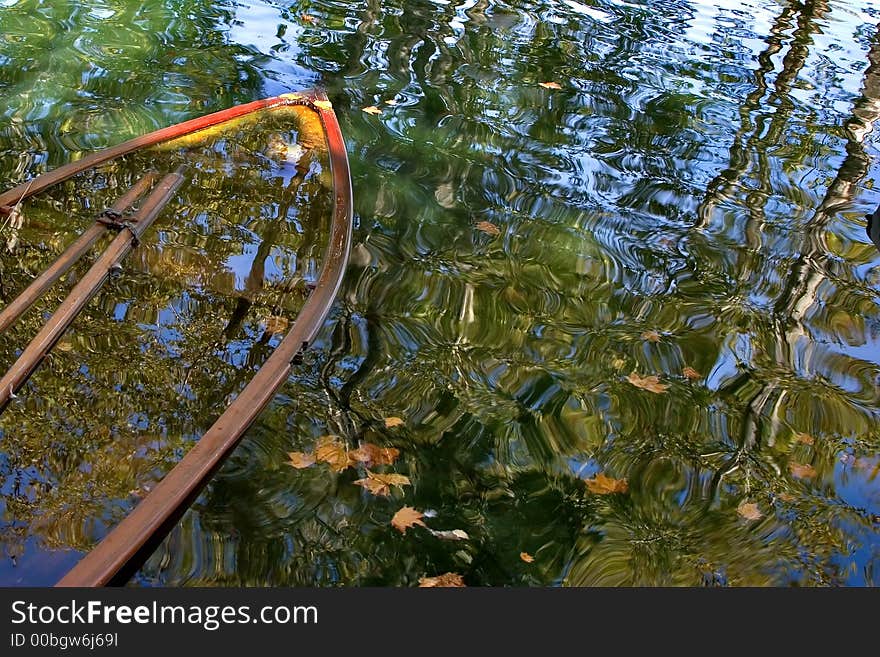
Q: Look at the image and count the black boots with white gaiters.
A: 0